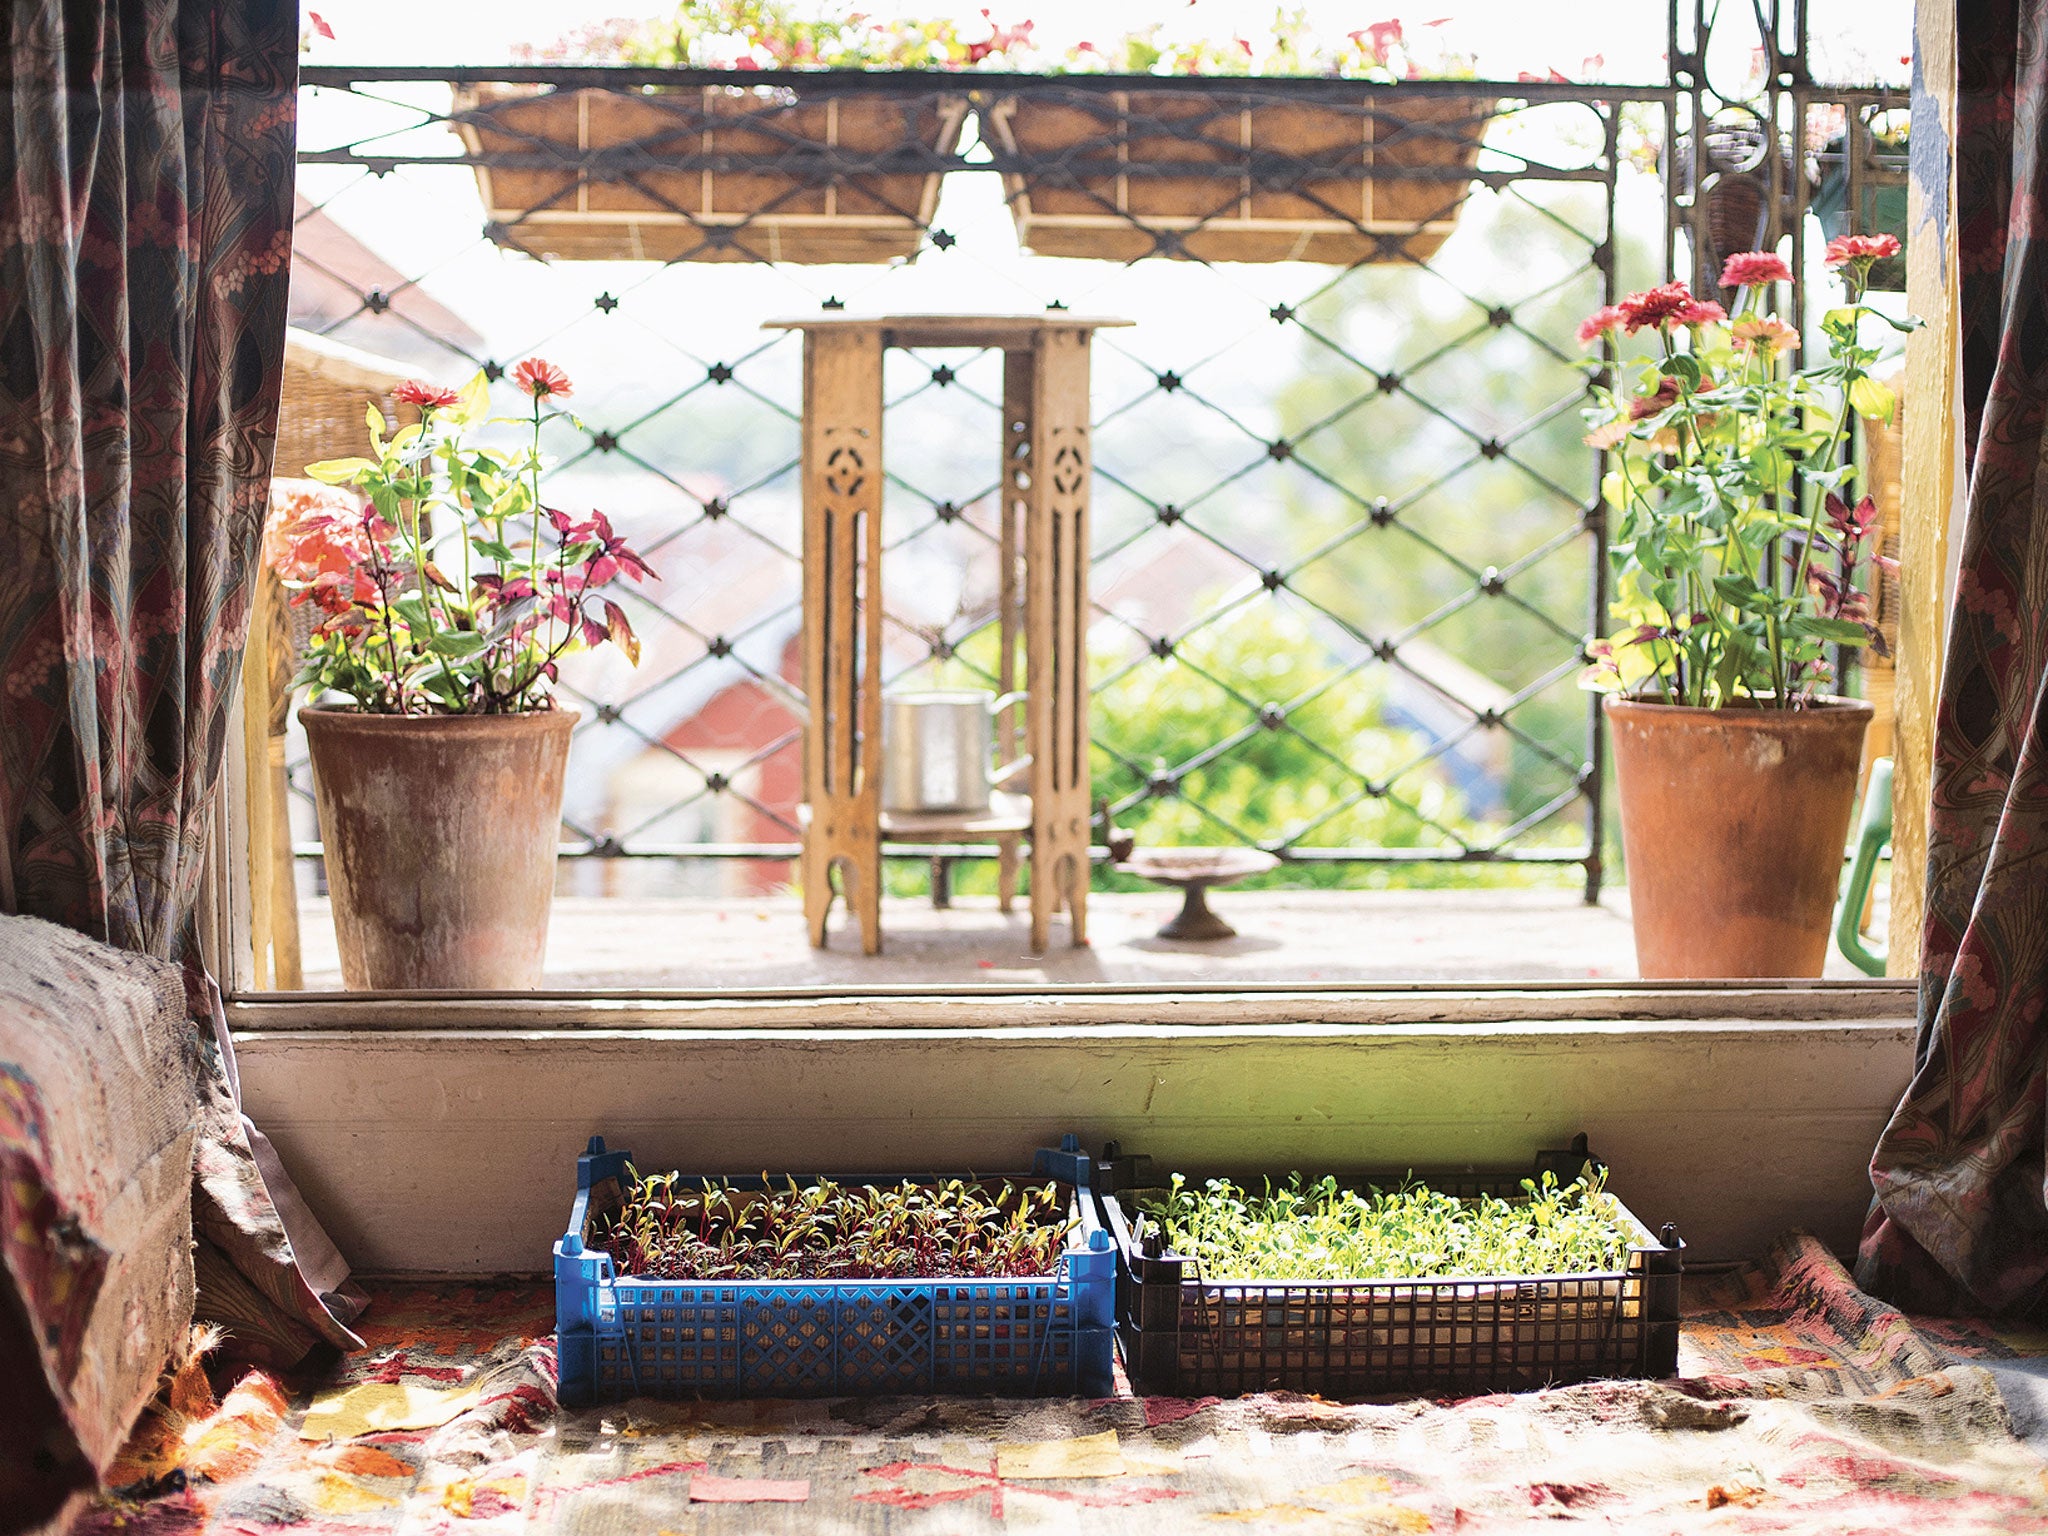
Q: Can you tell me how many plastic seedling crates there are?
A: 2